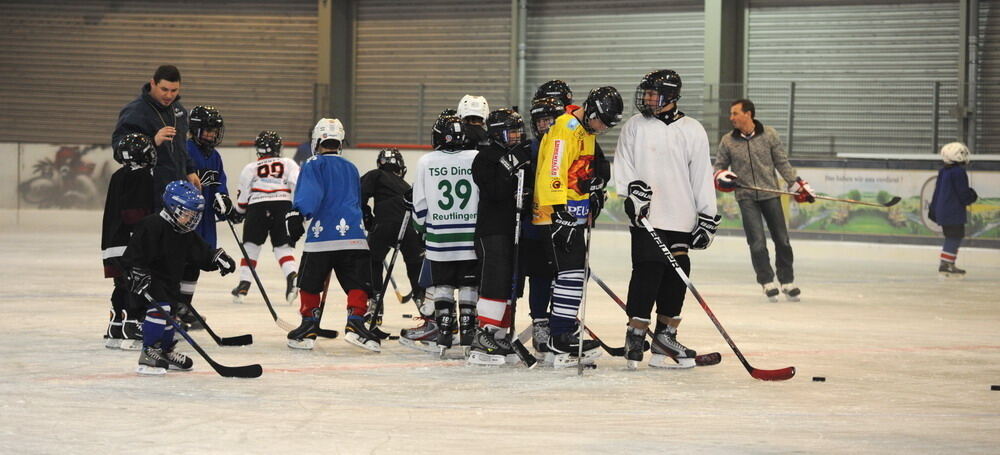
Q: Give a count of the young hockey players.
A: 15